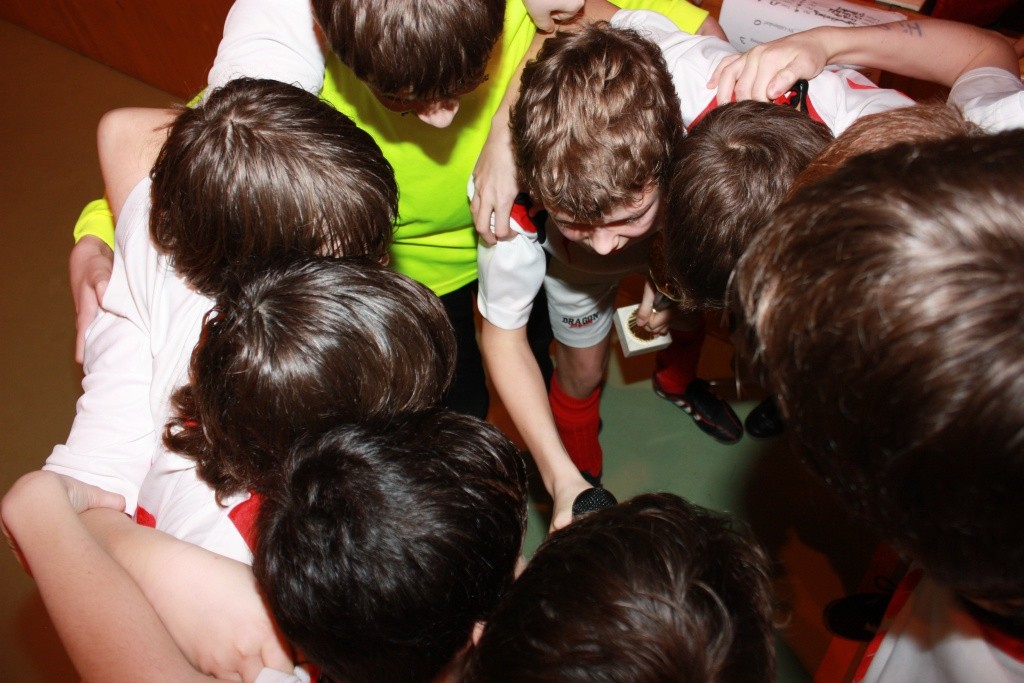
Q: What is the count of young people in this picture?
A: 9